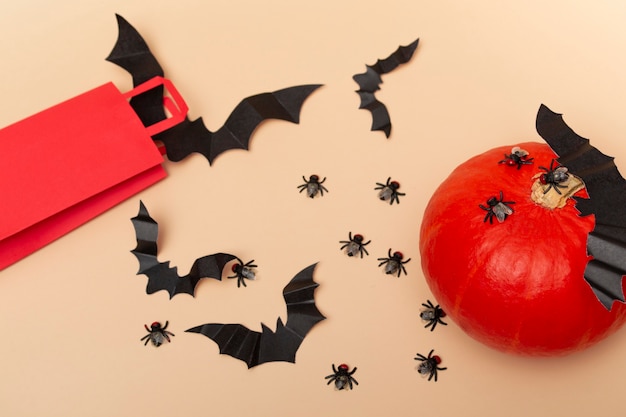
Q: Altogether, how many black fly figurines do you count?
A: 12